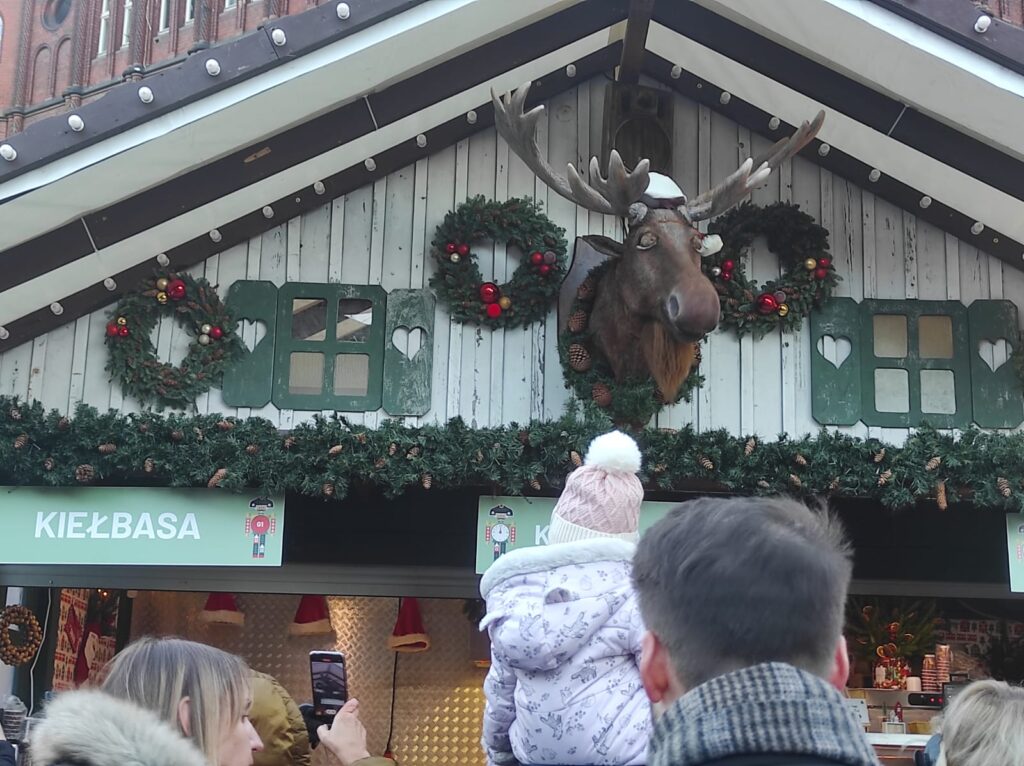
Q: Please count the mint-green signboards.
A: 3